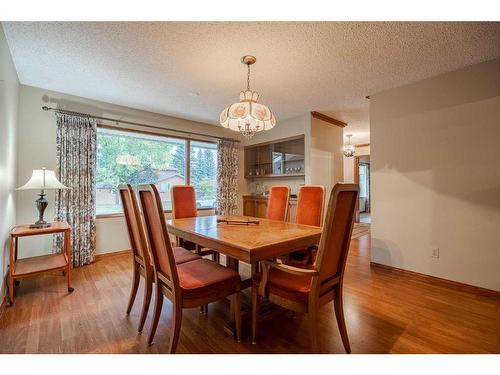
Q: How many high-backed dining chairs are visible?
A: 6